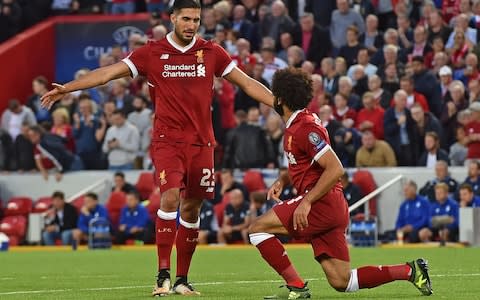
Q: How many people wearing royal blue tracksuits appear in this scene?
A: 5